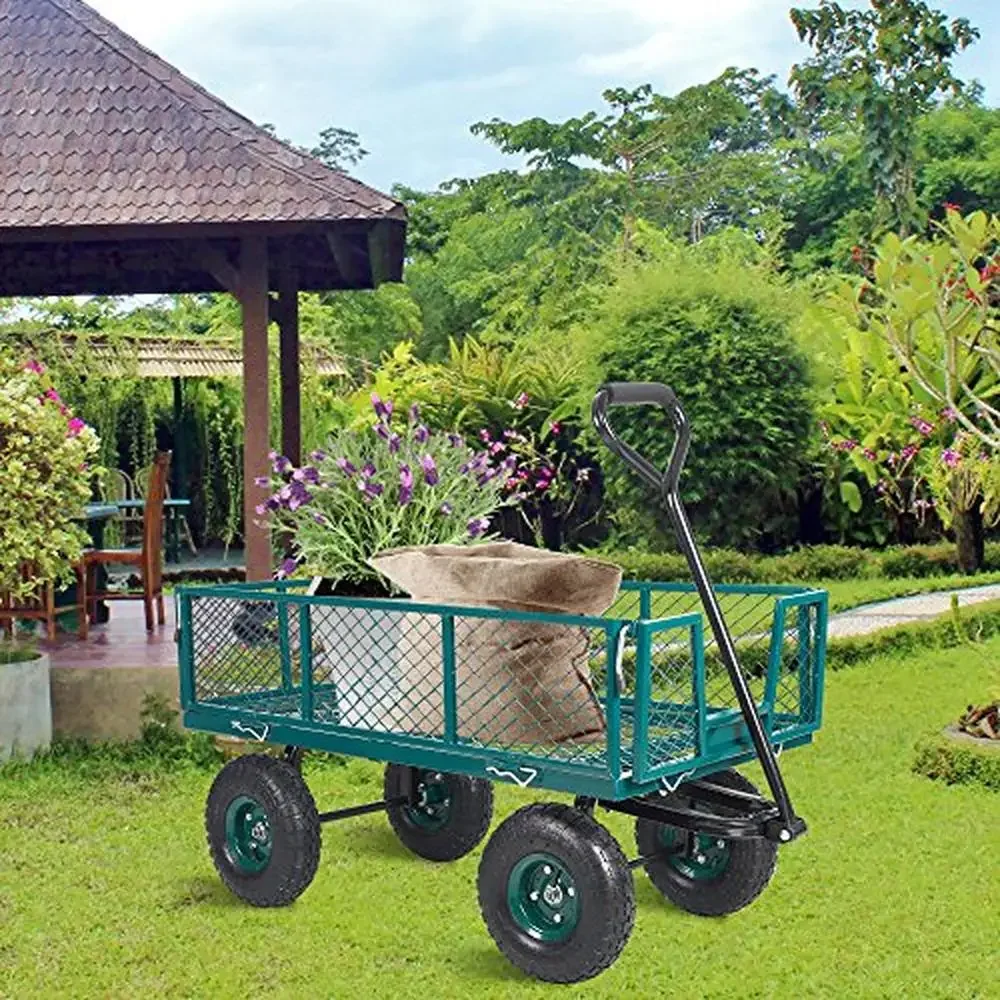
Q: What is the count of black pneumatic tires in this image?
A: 4